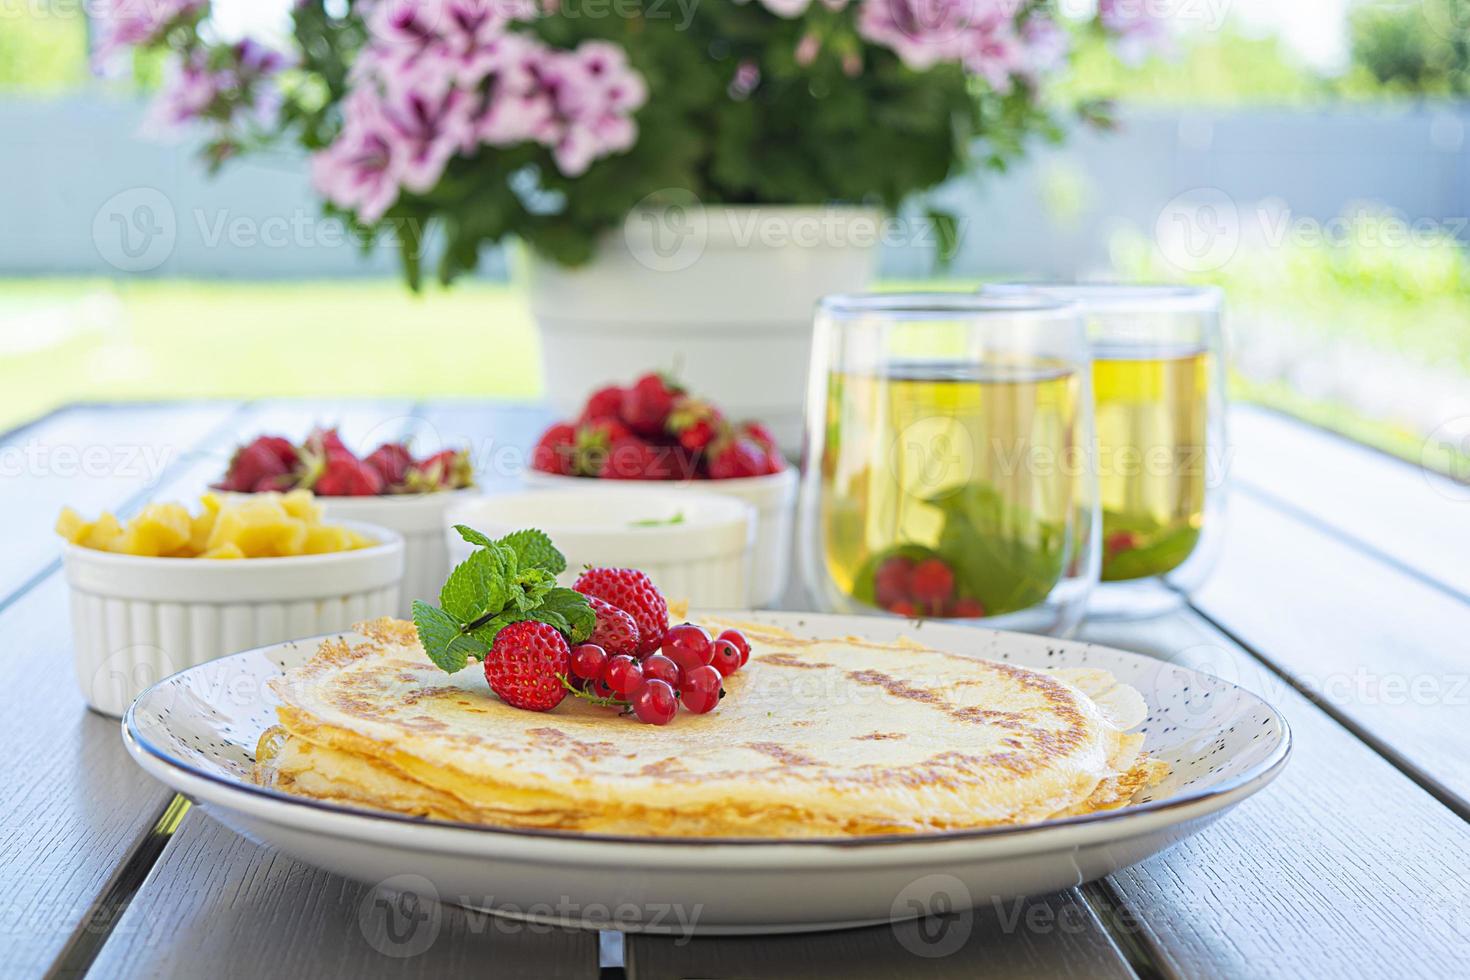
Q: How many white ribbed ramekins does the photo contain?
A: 4